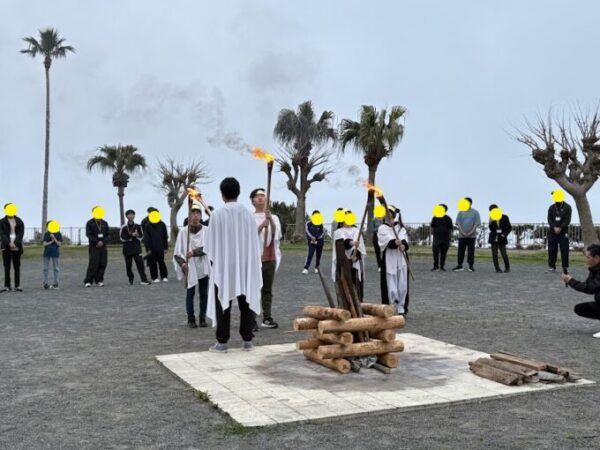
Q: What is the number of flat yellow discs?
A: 12